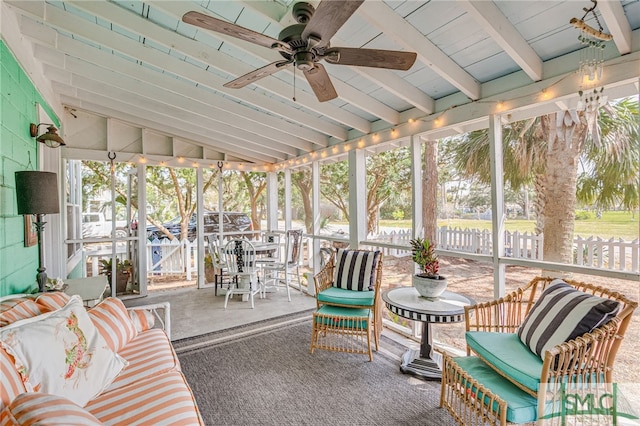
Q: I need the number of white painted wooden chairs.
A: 4